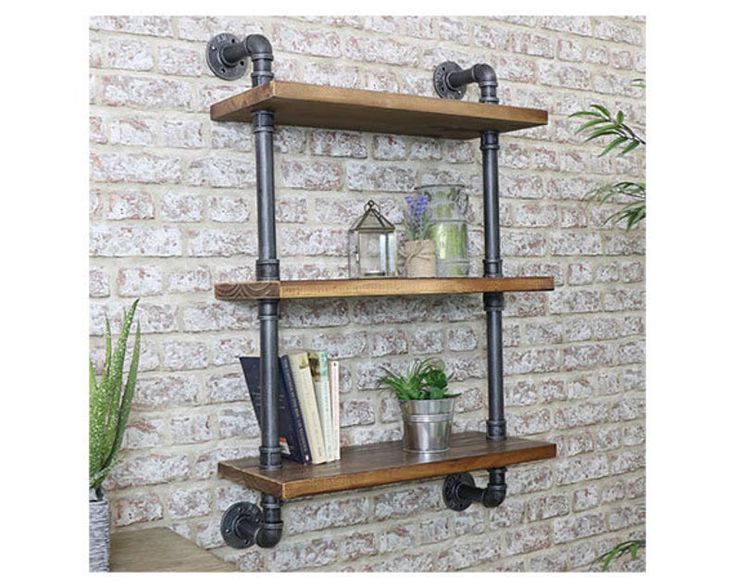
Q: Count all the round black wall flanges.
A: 4